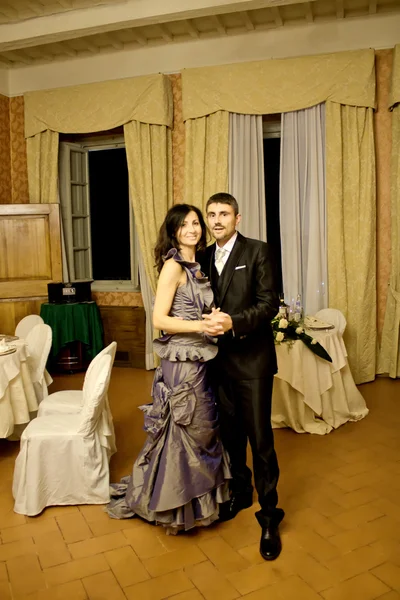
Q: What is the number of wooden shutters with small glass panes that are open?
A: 1